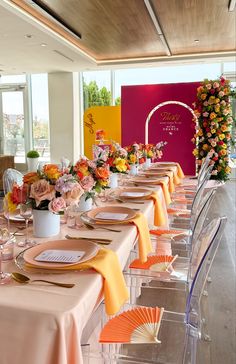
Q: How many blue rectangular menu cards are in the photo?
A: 3